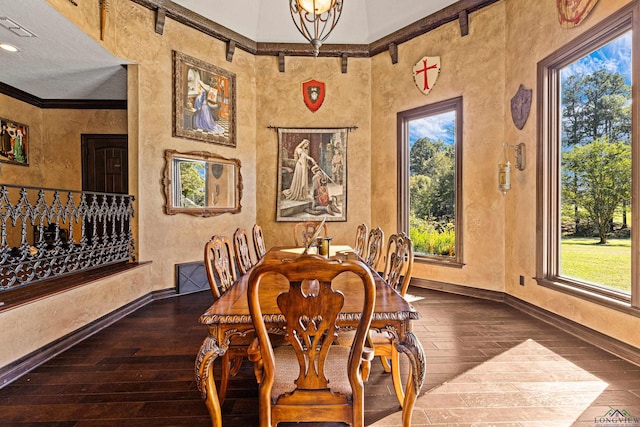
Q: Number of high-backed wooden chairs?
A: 8